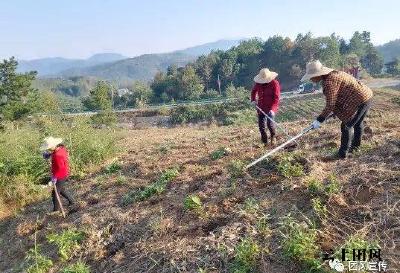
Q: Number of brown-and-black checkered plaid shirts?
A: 1